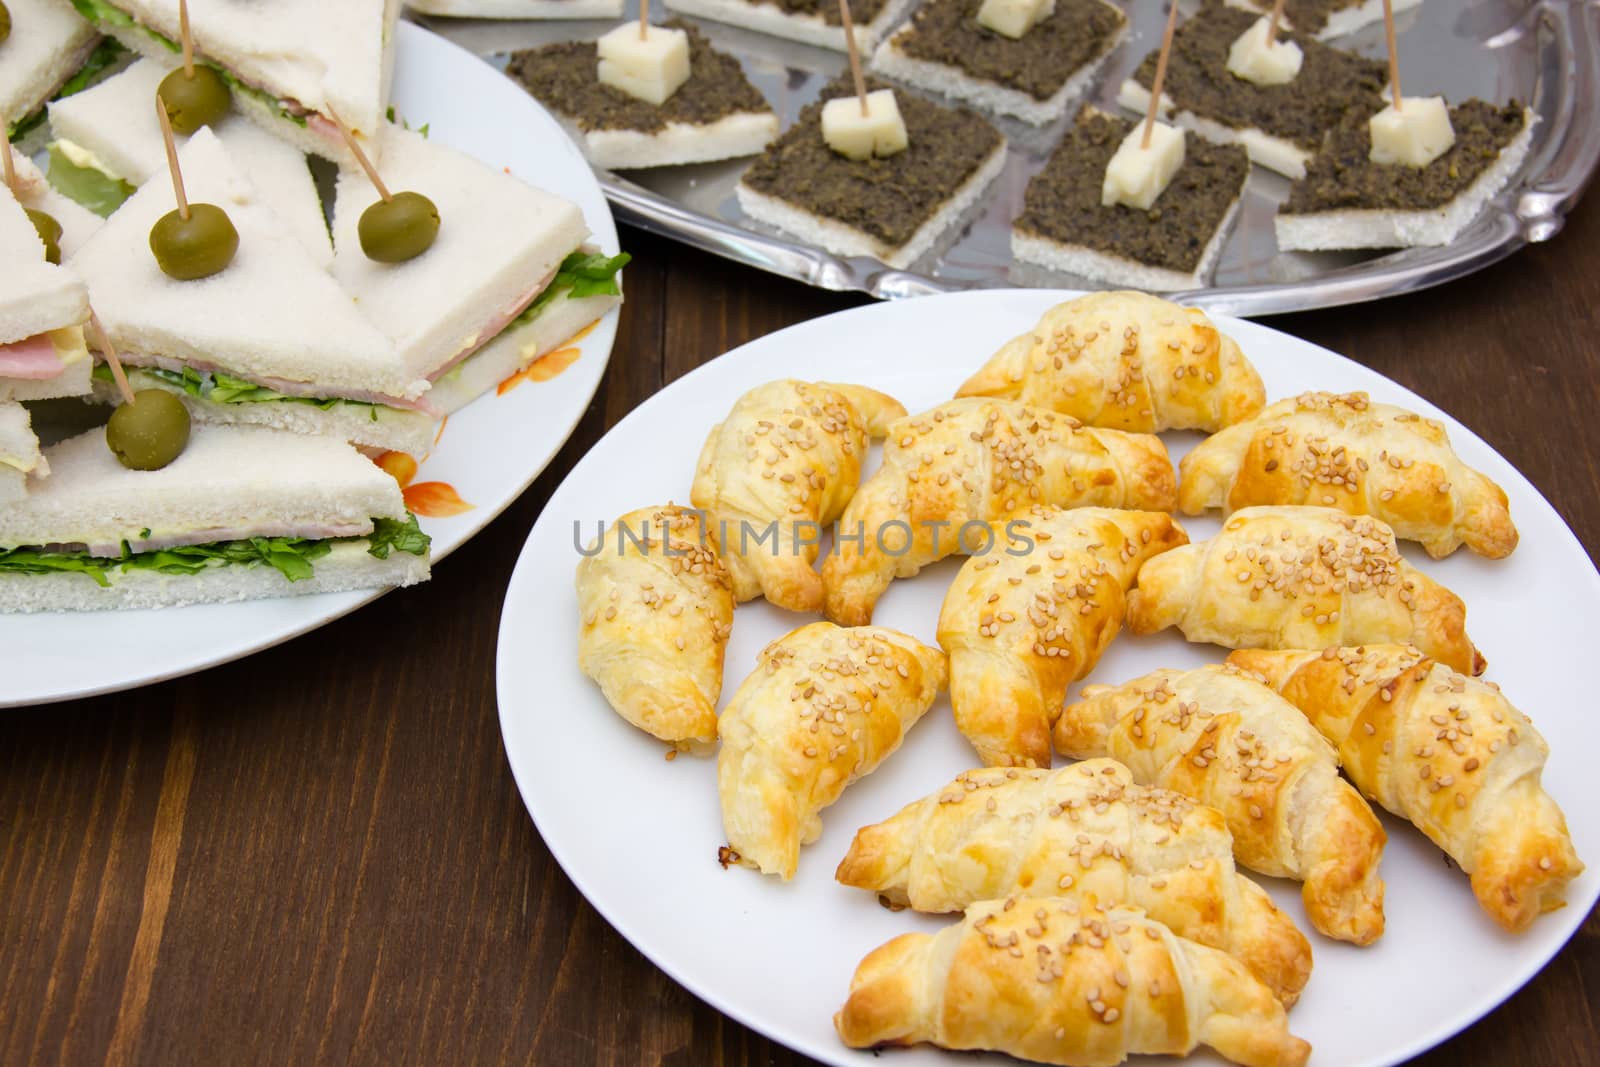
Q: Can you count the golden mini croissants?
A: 12